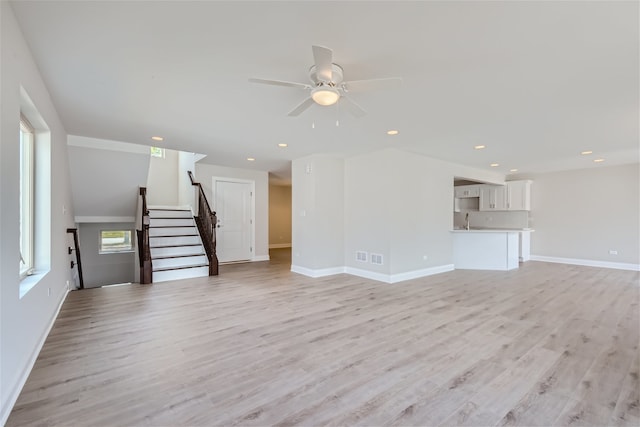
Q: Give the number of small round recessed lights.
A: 9